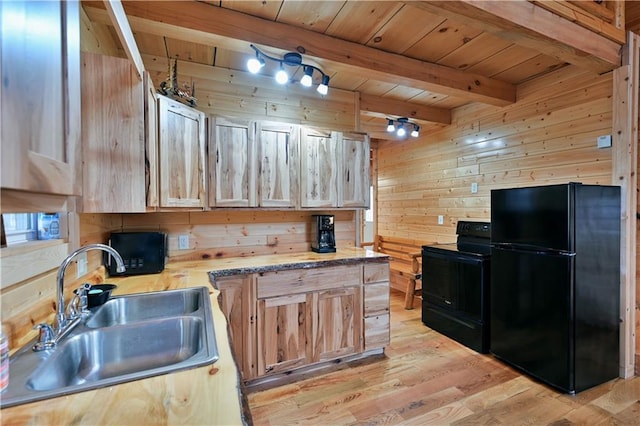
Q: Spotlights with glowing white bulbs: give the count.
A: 7